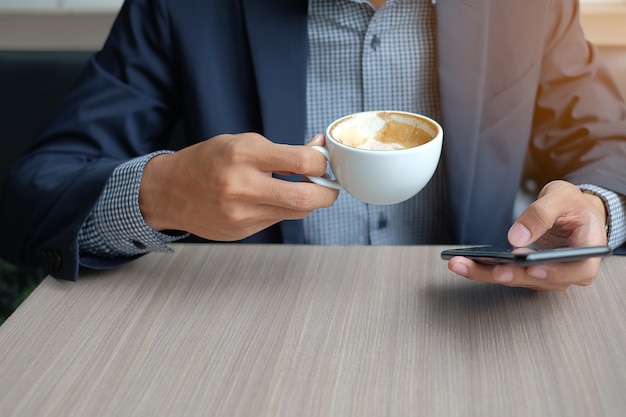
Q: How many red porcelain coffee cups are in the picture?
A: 0